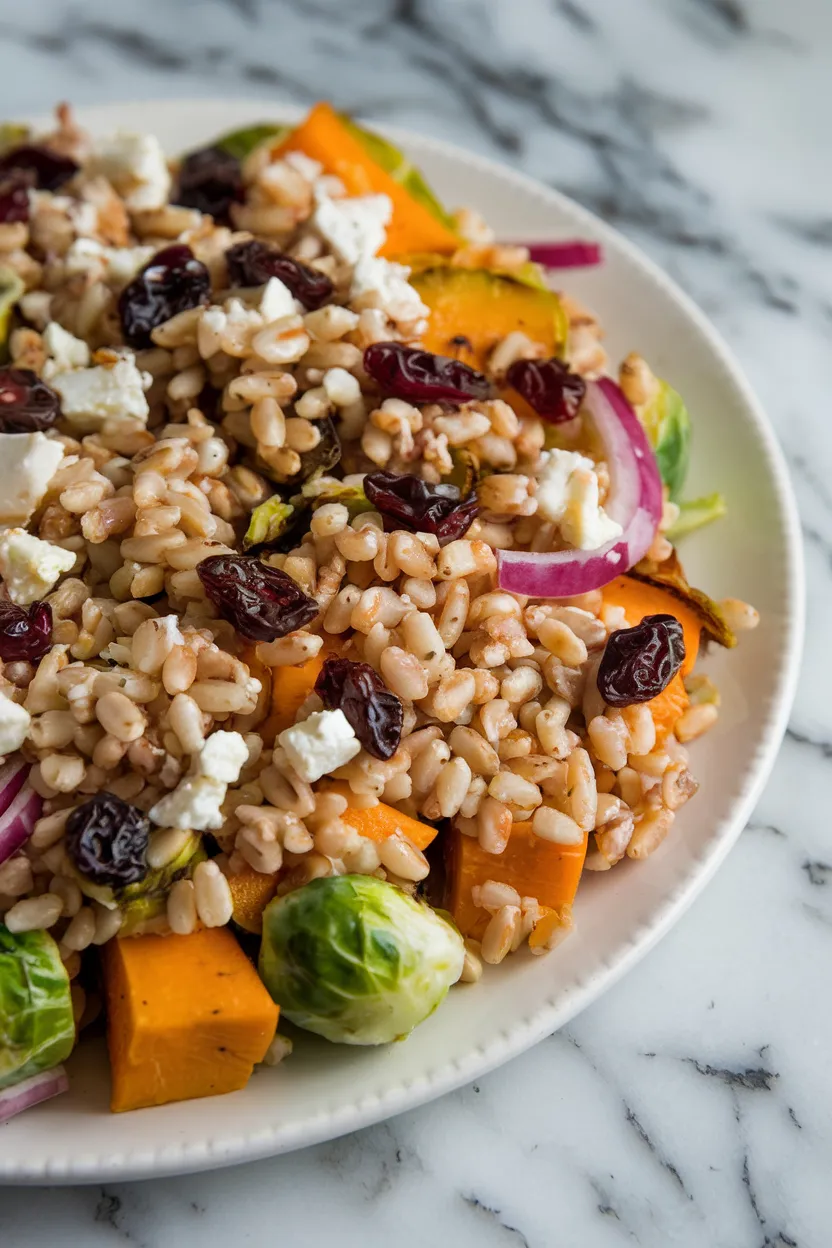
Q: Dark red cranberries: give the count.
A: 14